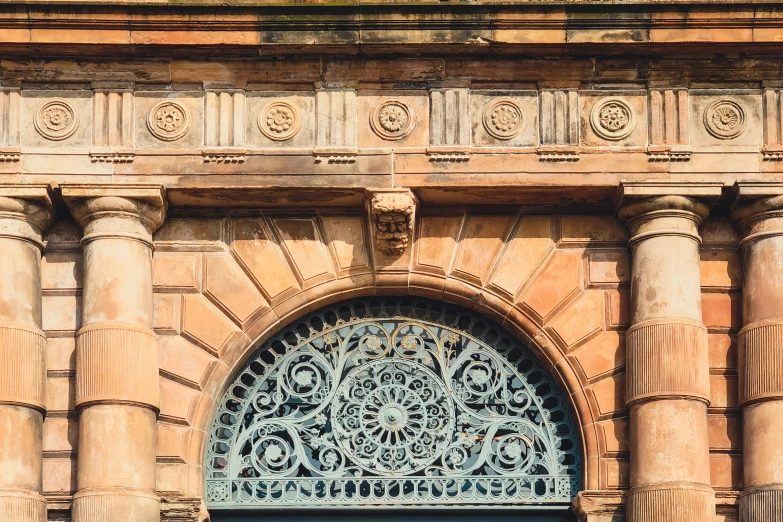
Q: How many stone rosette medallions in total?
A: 7